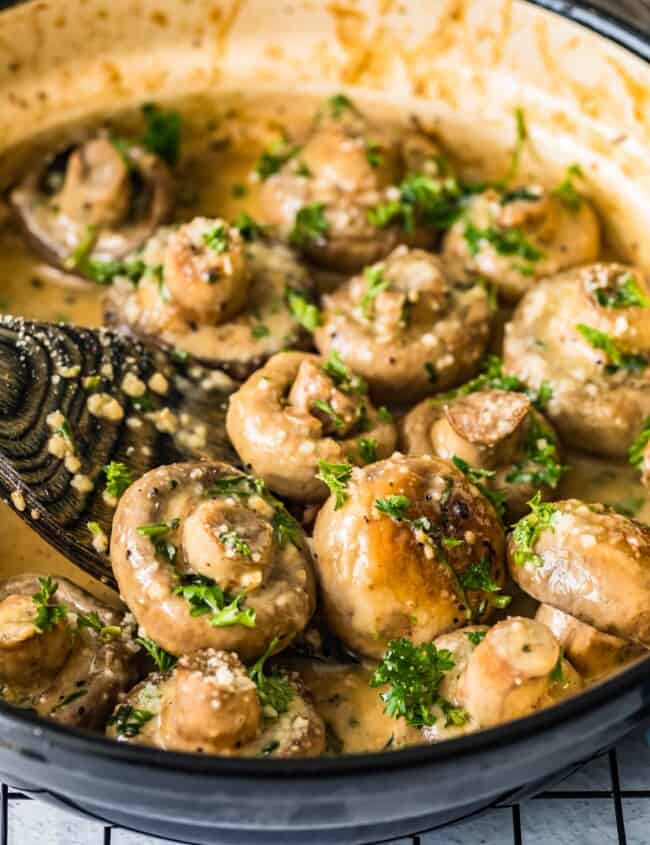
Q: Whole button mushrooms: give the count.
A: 14